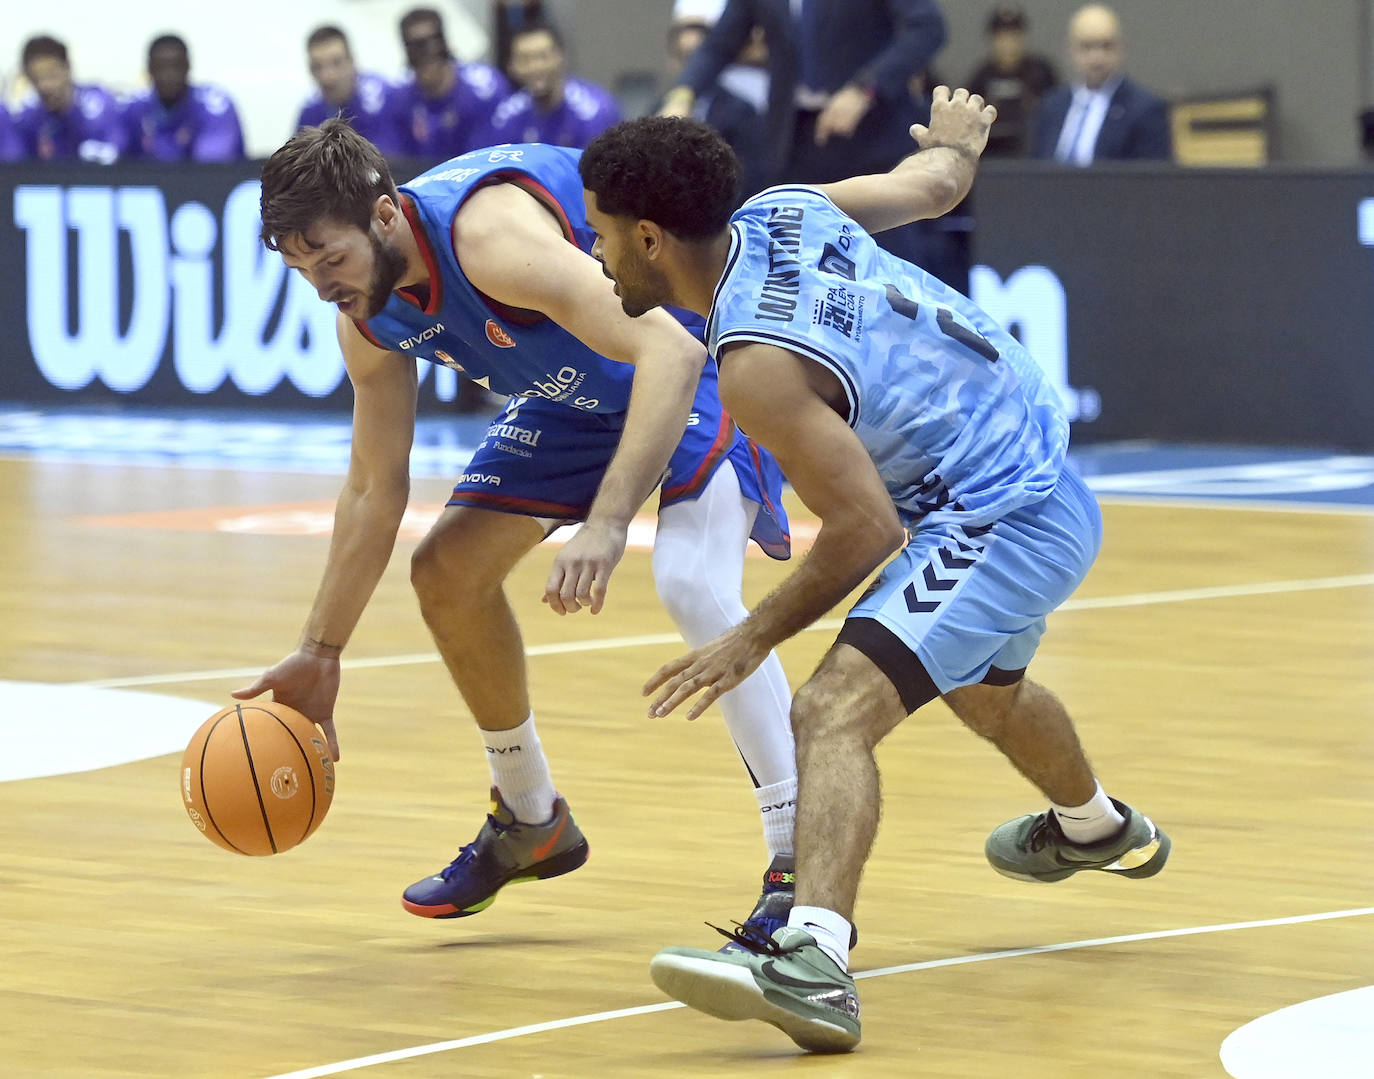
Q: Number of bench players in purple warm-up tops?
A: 5